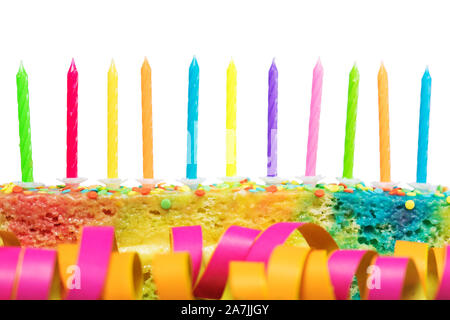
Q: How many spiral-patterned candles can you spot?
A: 11